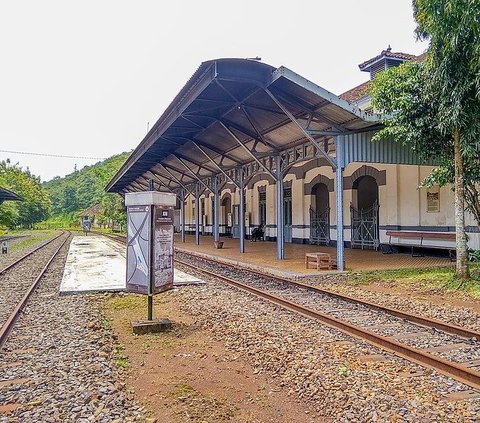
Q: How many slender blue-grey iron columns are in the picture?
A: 6